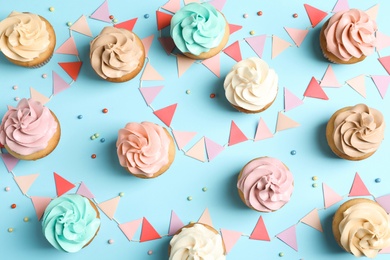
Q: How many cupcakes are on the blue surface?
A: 12